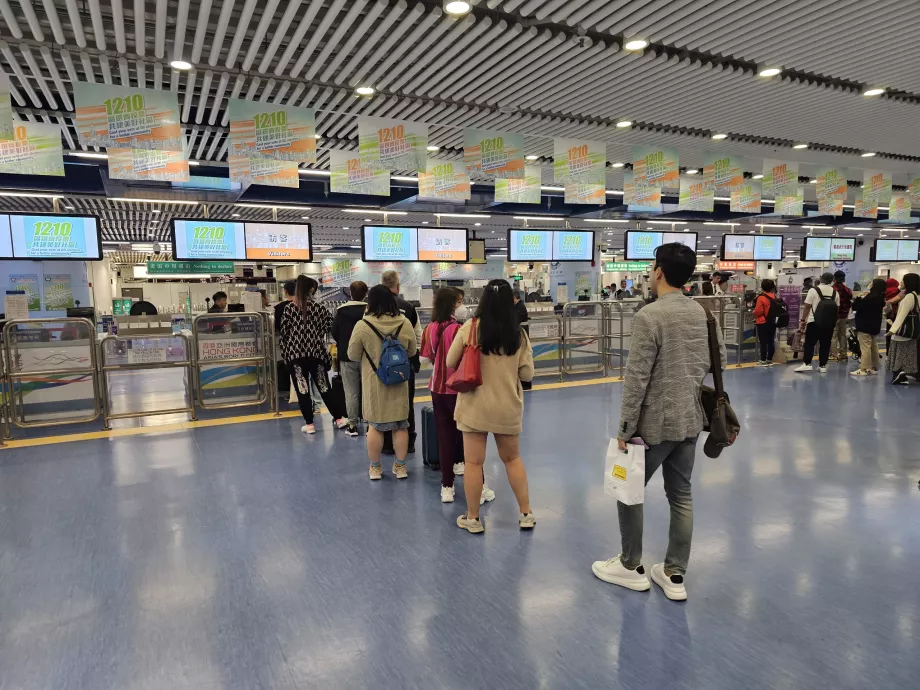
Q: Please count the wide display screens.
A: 8